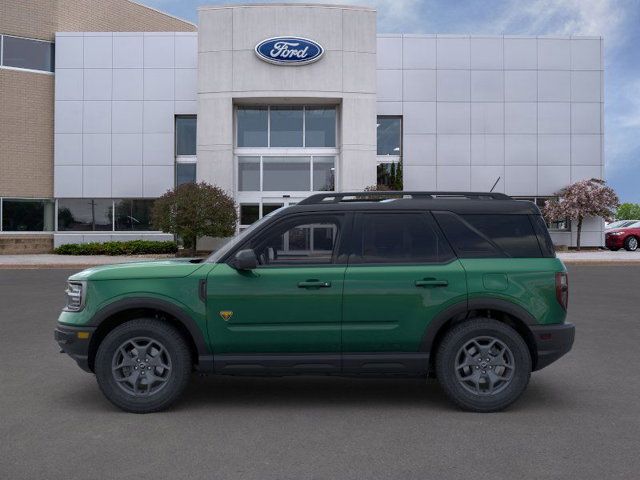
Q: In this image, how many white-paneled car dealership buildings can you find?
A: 1